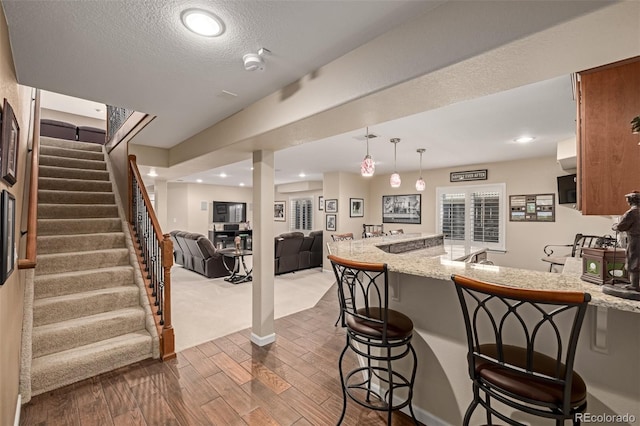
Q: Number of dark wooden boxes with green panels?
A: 1